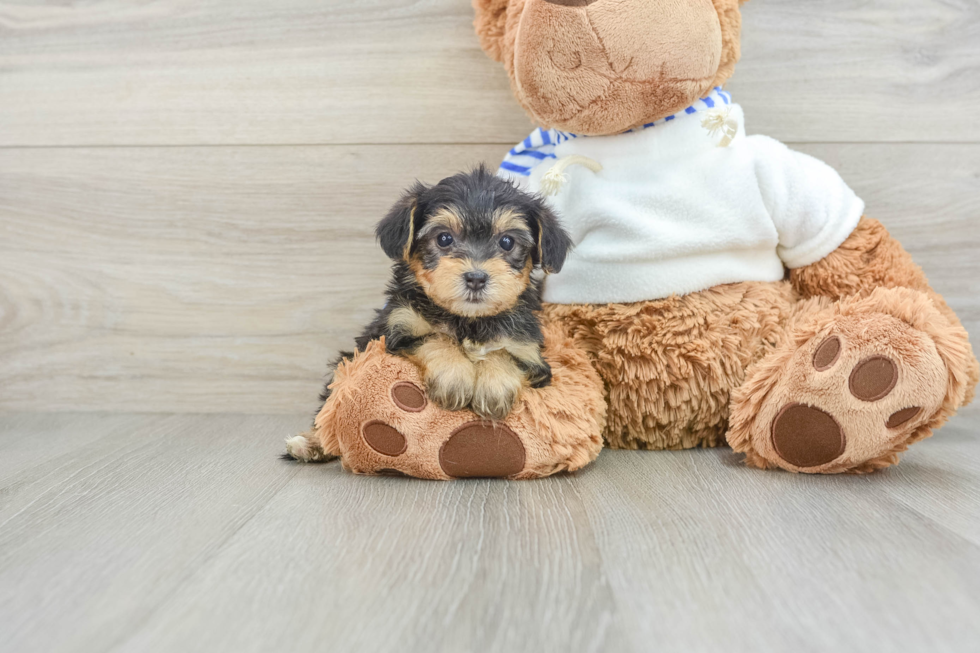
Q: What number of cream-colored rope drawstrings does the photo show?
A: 2